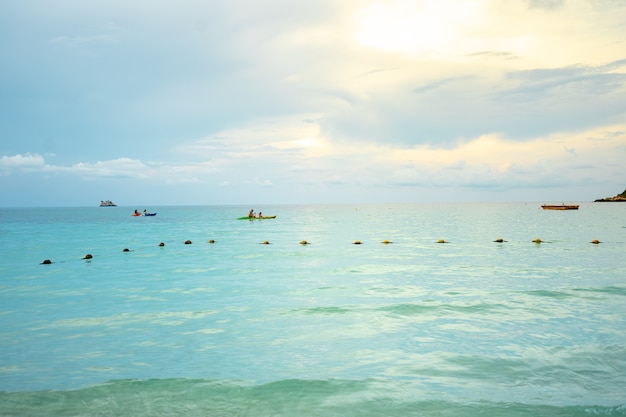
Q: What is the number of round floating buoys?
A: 14